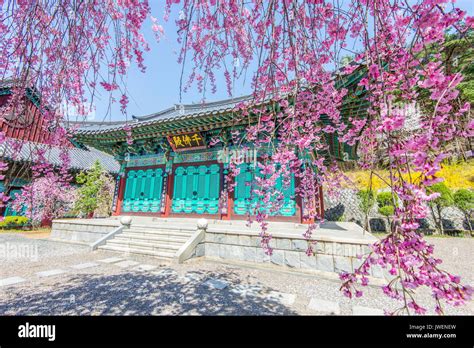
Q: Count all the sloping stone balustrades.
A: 2